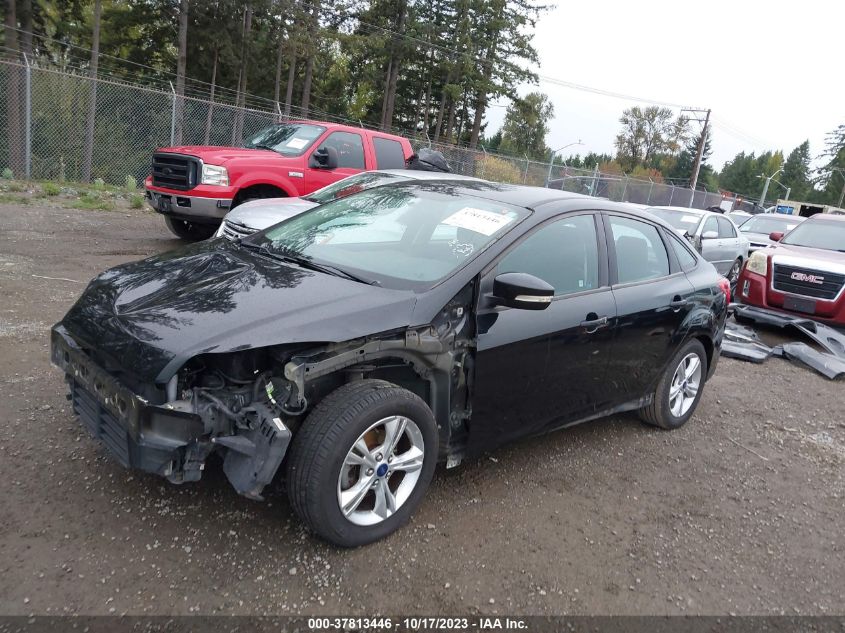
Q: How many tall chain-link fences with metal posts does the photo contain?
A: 1